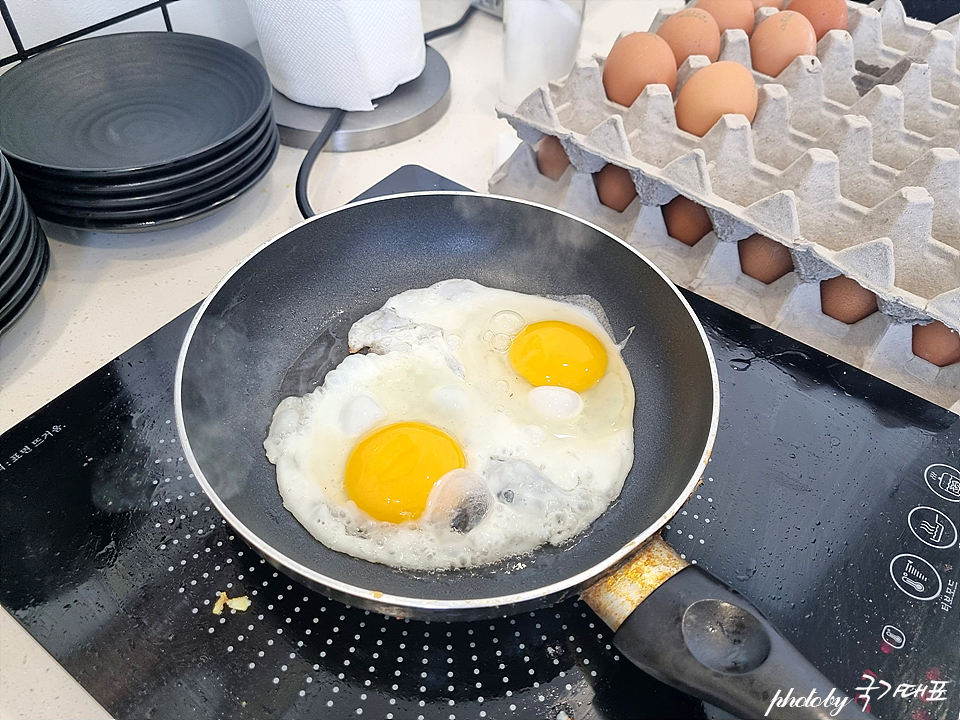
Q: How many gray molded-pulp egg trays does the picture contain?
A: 2